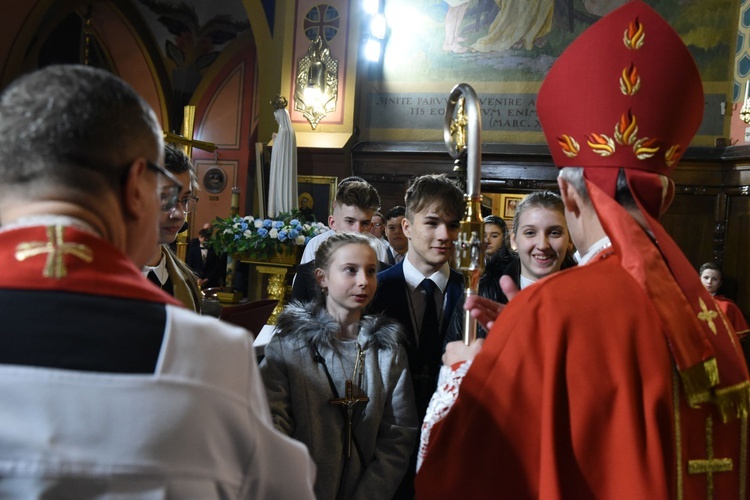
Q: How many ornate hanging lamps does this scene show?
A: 1